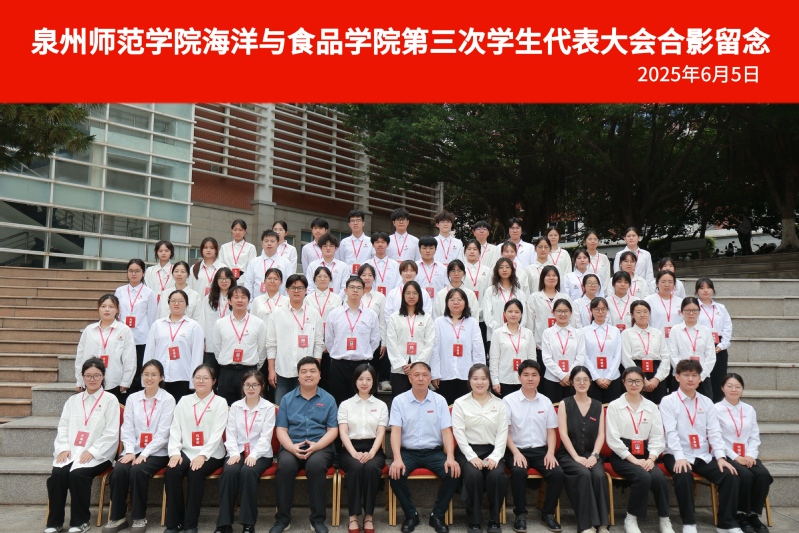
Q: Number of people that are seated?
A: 13